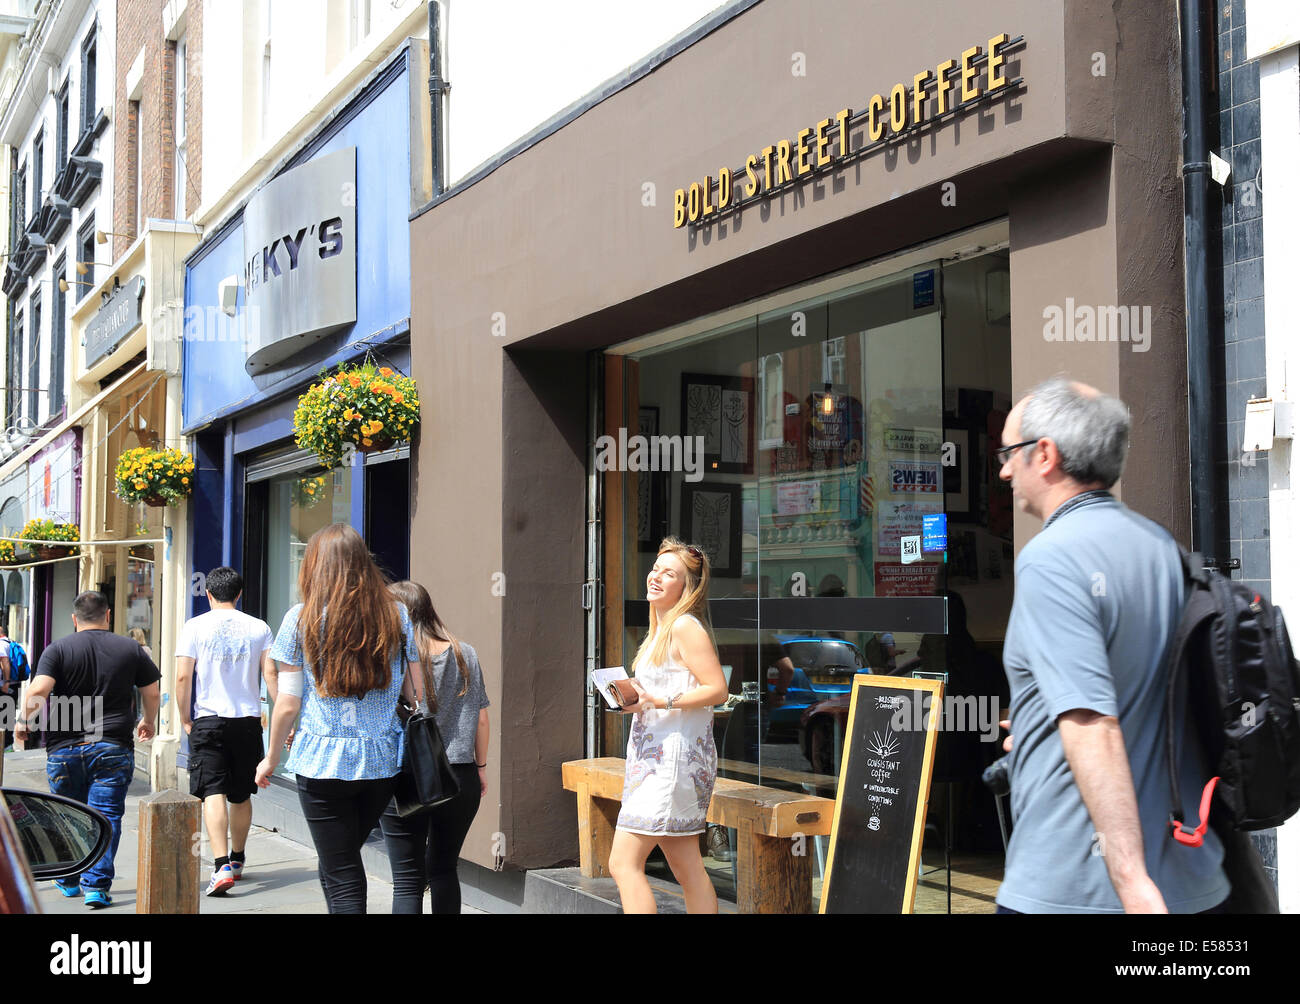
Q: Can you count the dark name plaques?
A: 1